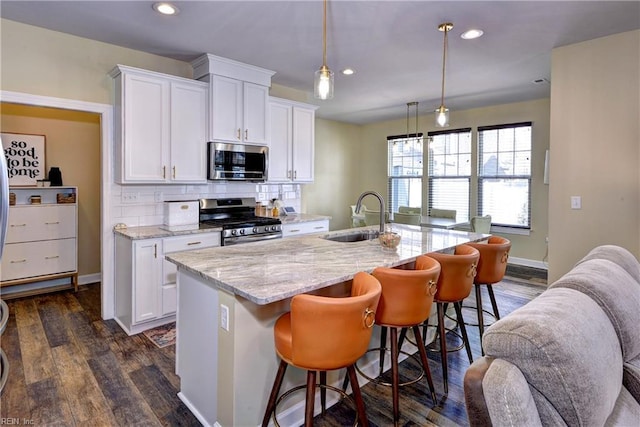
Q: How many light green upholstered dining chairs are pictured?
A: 6